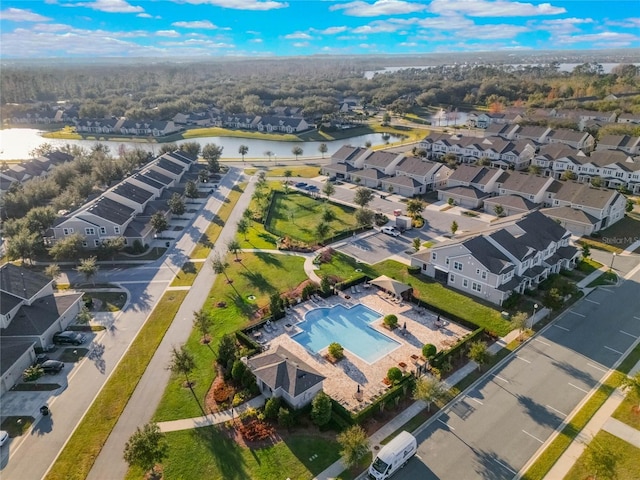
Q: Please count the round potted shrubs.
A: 4